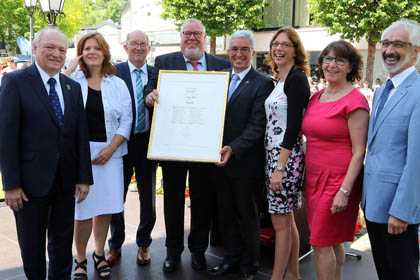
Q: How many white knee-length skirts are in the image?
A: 1